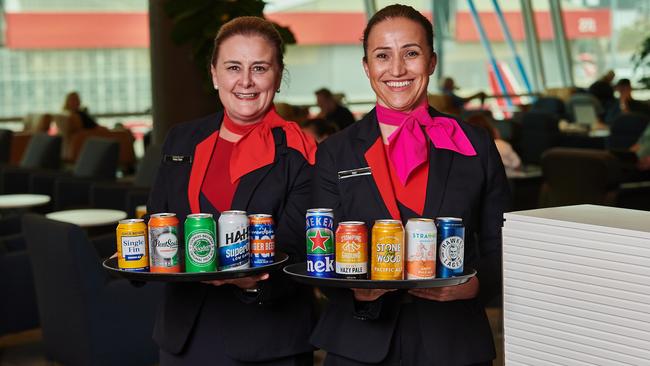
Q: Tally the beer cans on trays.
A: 10